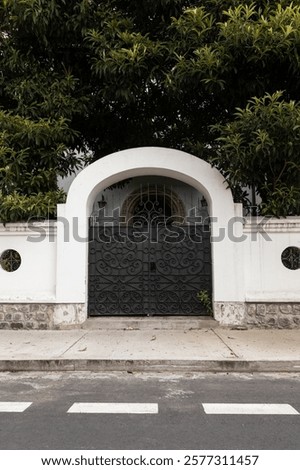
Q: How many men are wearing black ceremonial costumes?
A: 0